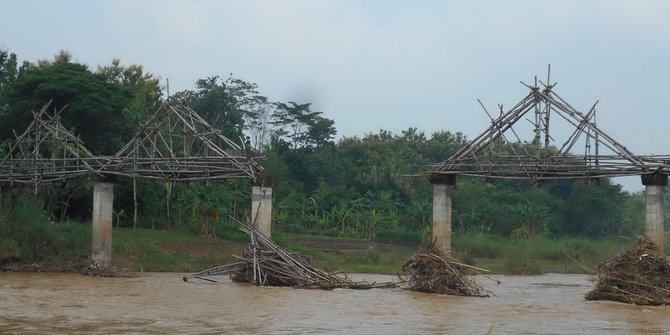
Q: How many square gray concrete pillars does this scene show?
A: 4